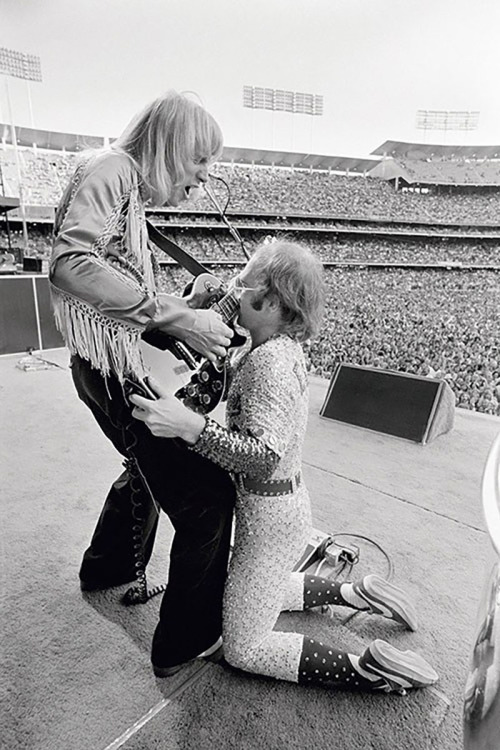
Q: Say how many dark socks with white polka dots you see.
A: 2